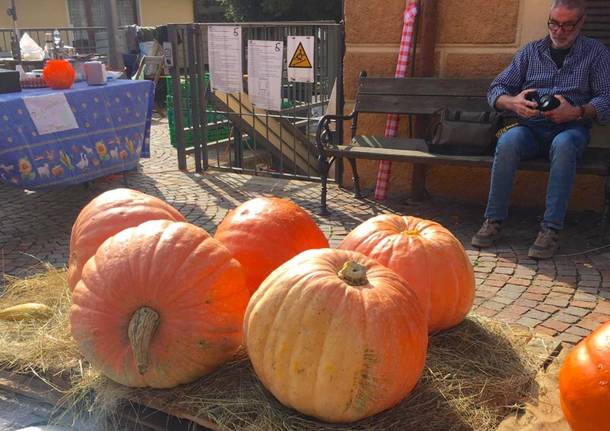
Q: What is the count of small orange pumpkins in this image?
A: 1